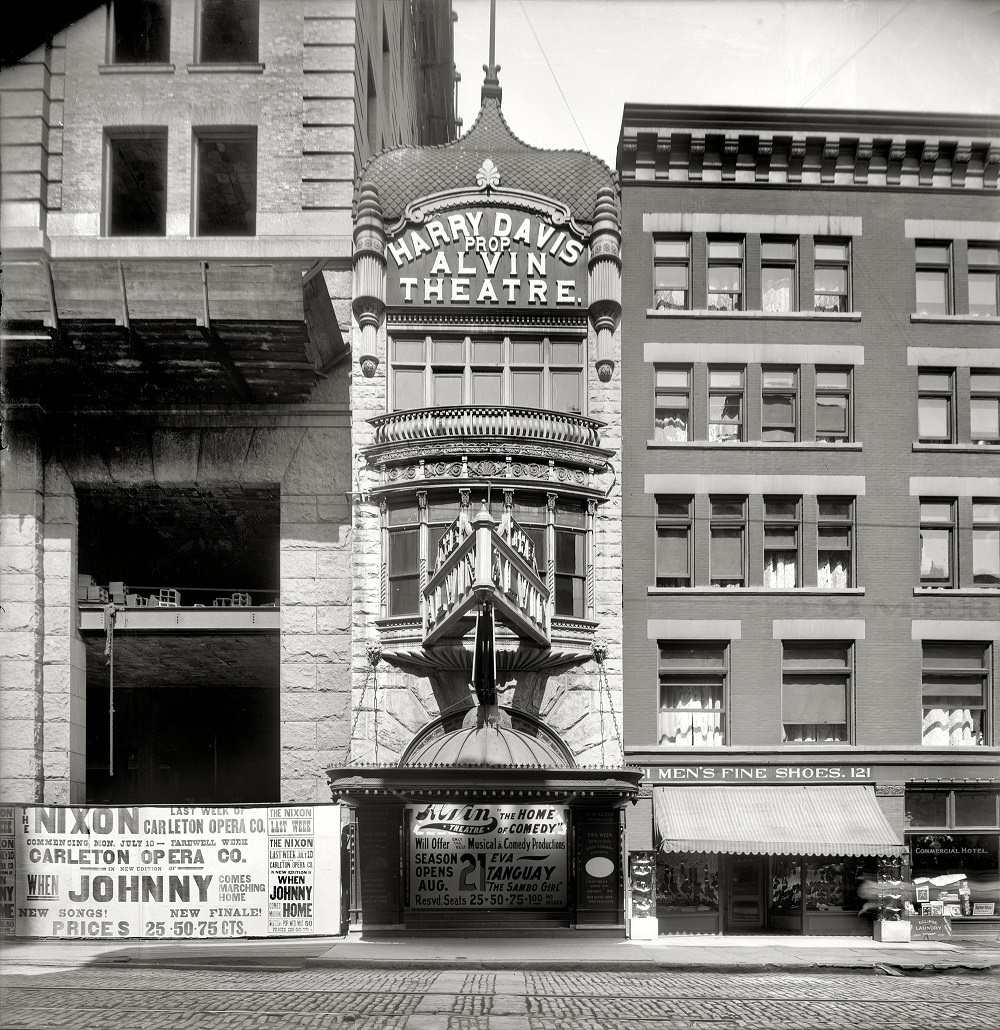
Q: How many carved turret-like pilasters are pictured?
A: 2